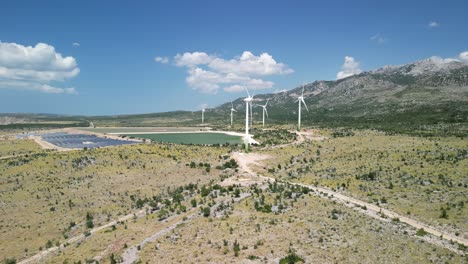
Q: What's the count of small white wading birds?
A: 0